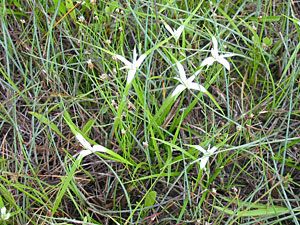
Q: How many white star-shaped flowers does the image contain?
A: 6